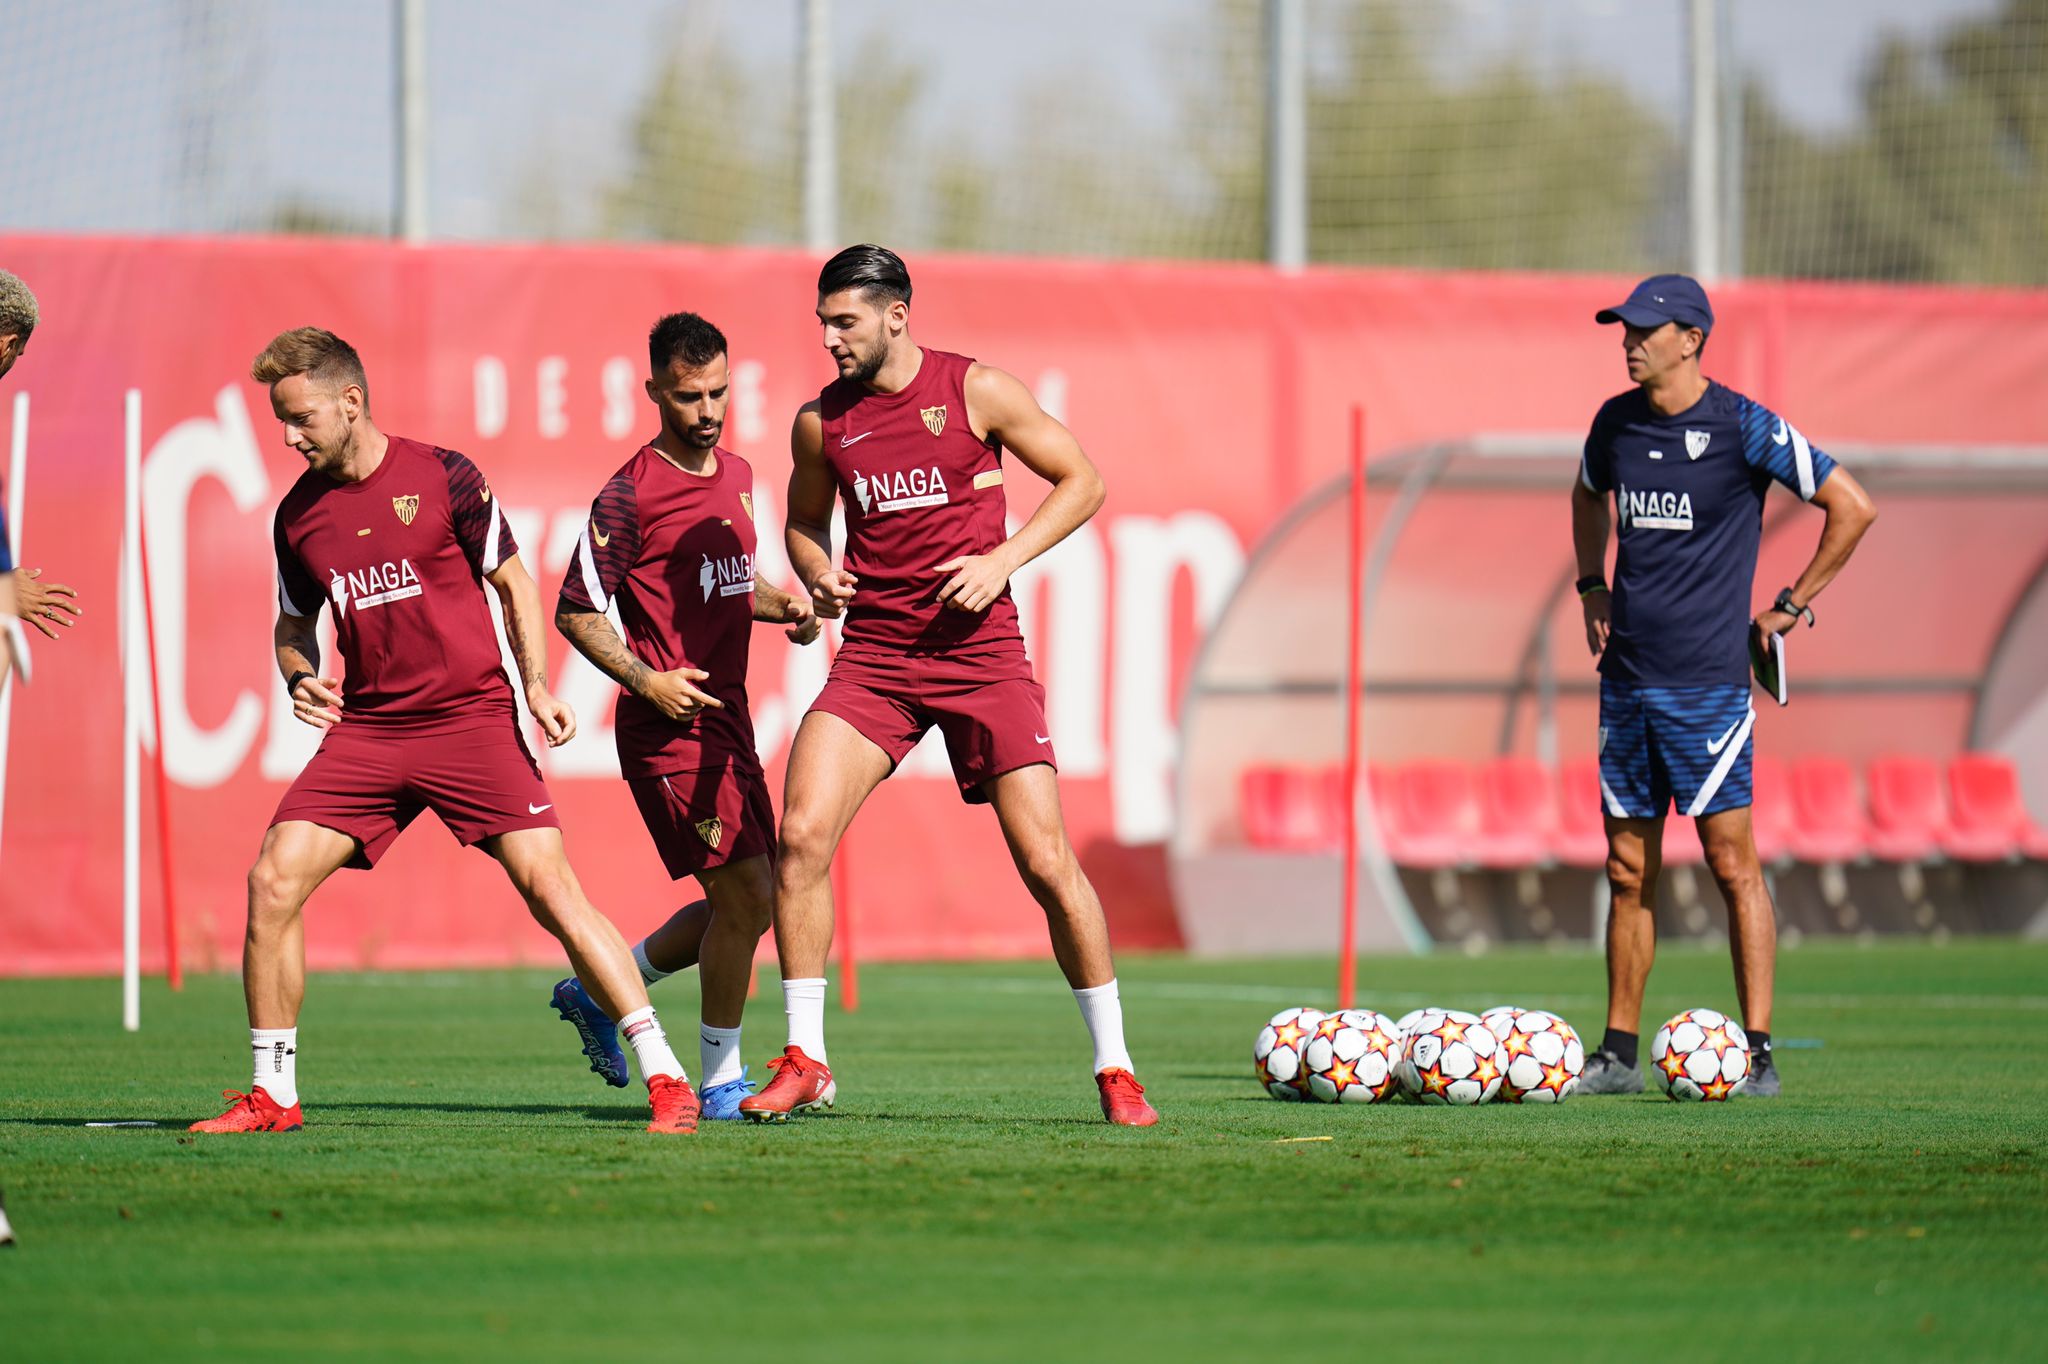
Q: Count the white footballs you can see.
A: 7